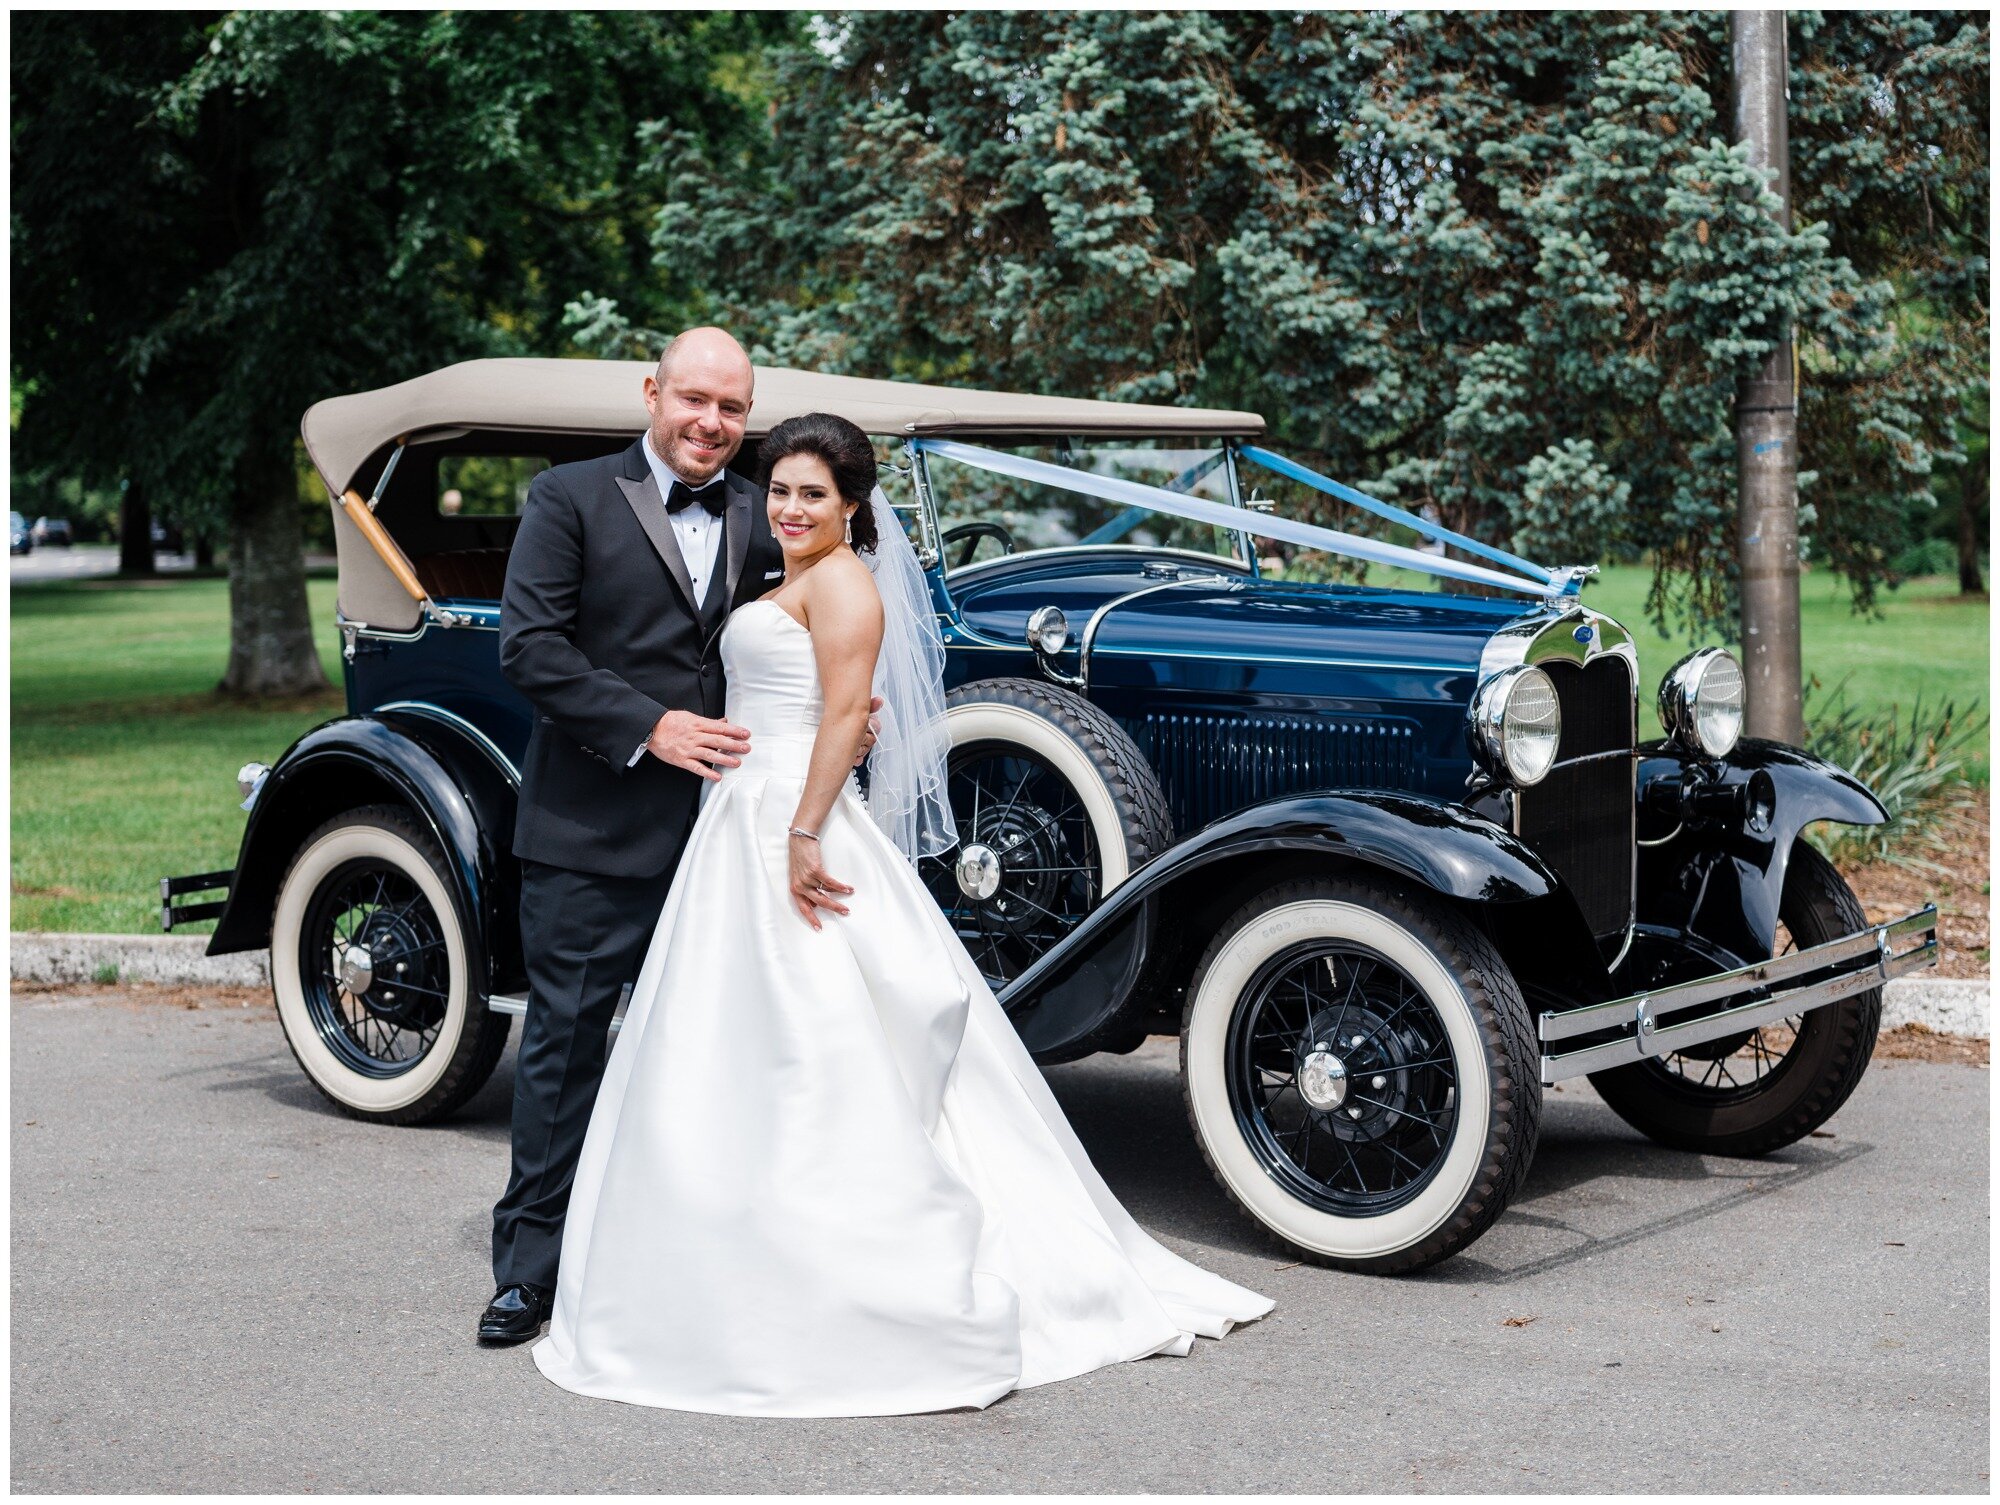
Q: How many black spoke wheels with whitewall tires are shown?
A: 3